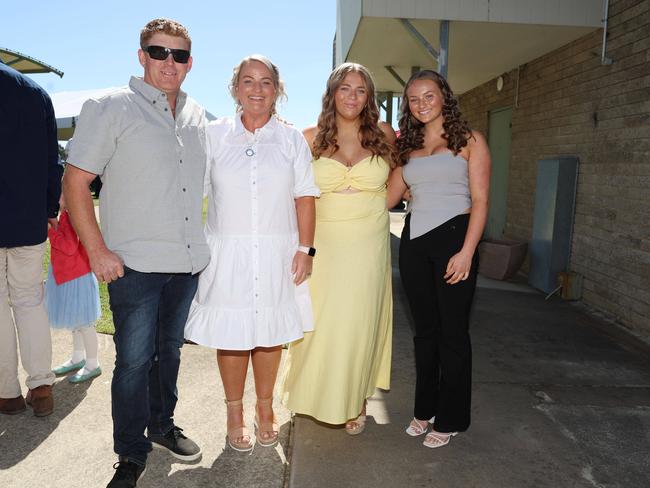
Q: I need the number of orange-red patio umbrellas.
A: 0